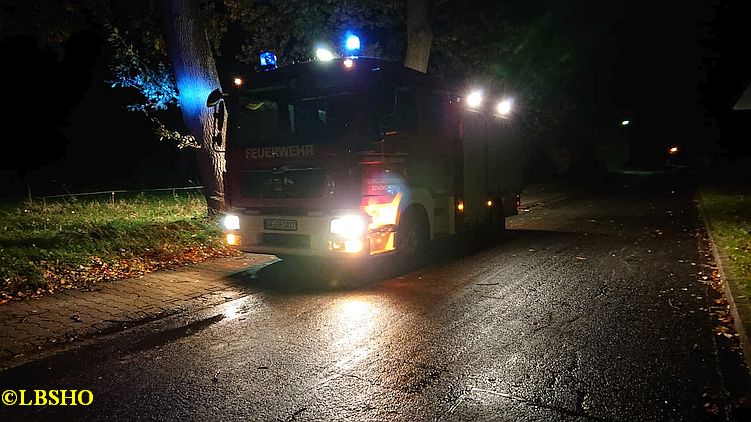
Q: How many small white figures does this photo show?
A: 0